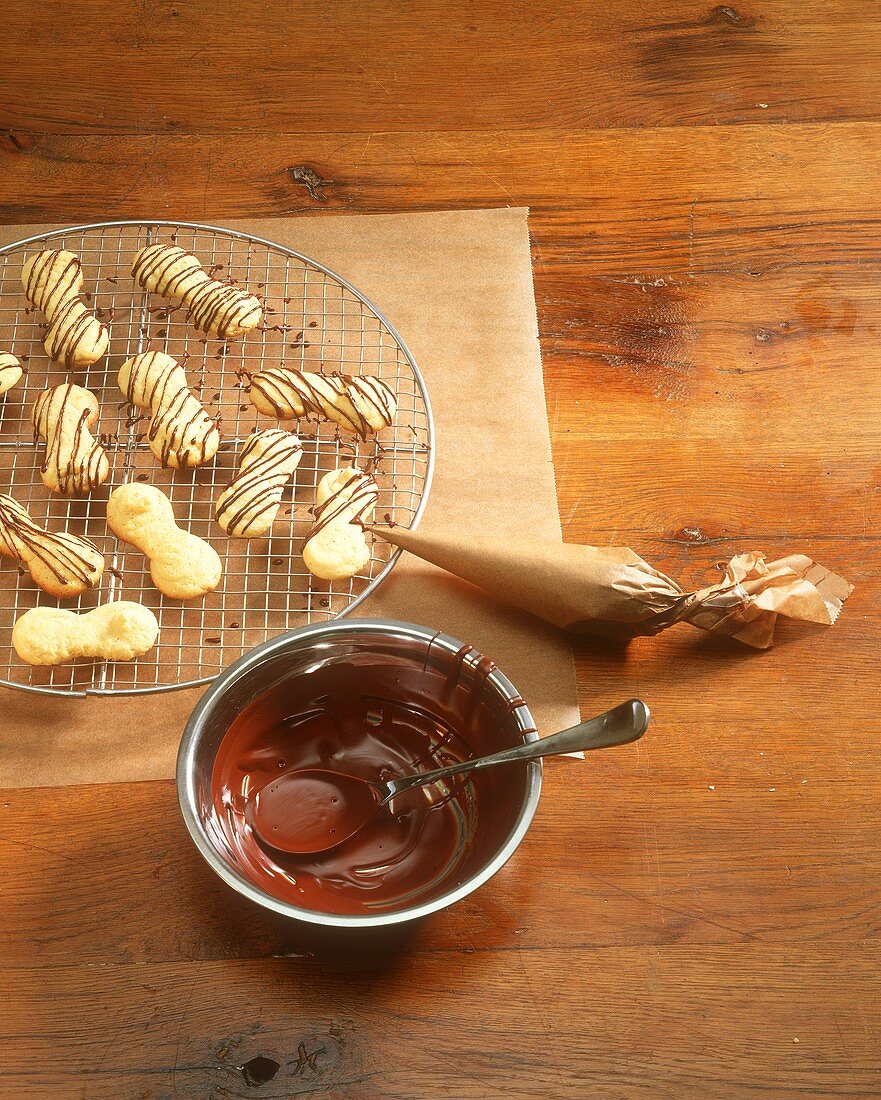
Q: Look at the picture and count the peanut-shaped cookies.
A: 11